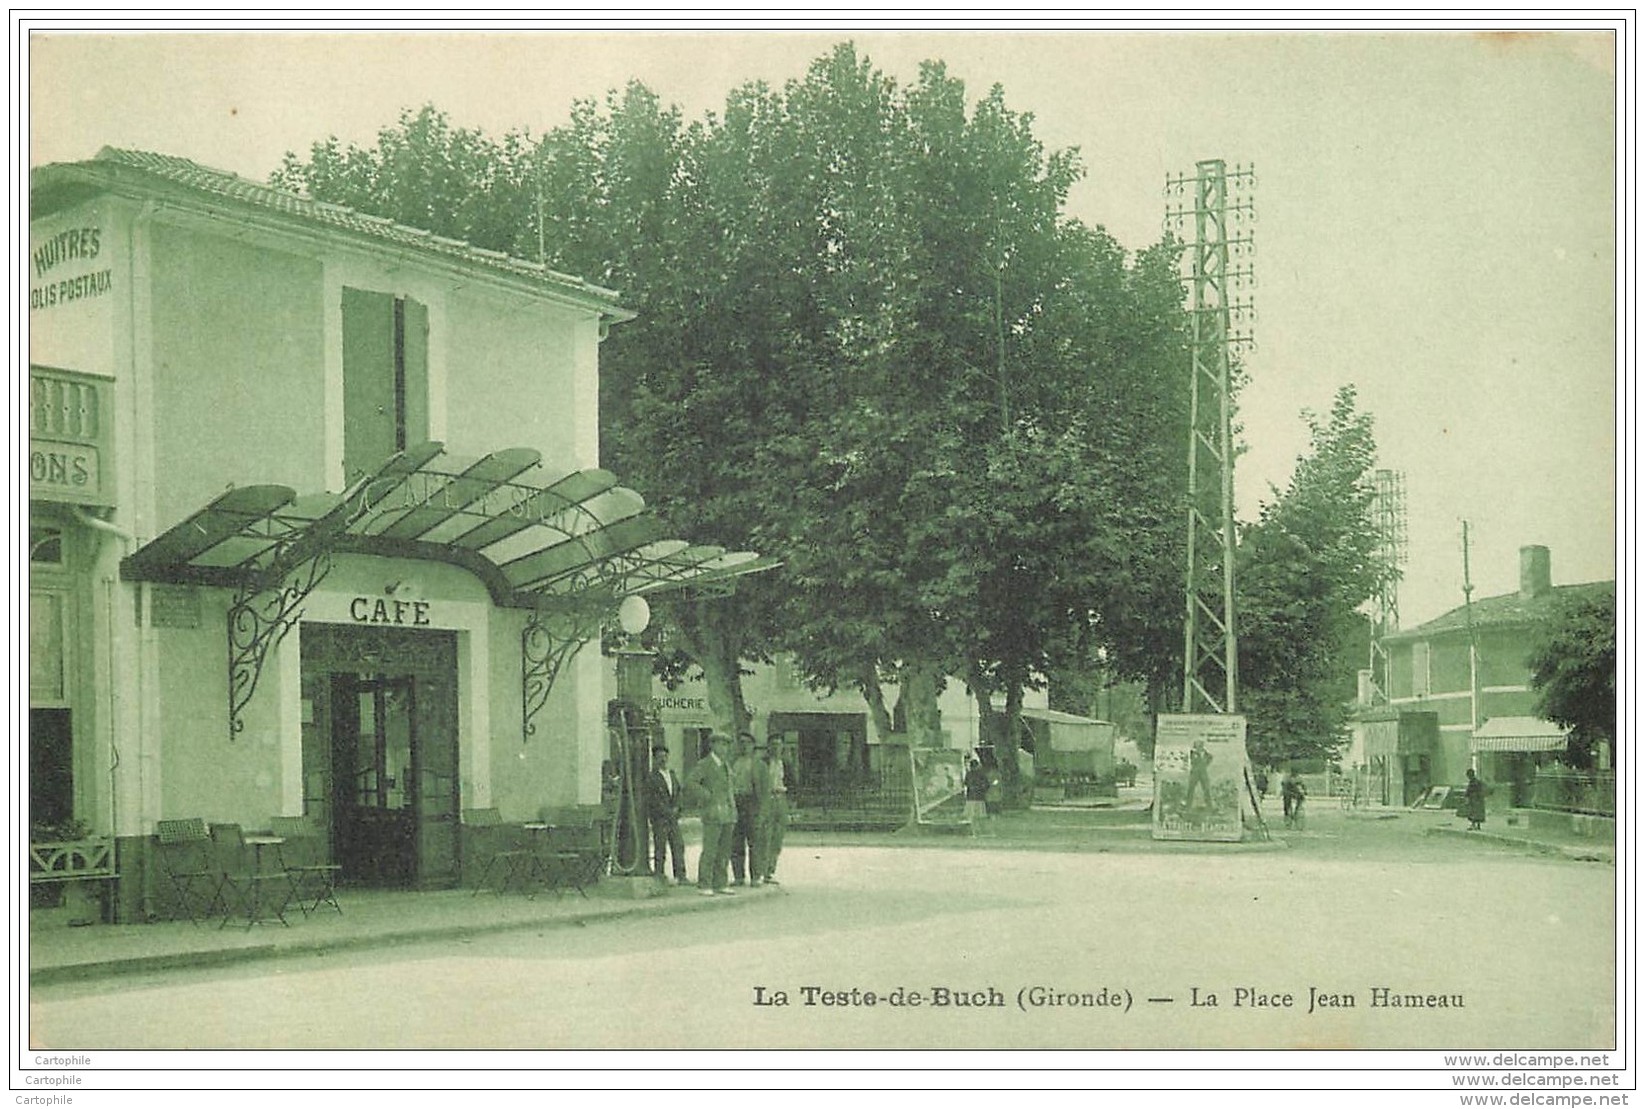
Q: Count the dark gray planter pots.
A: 0